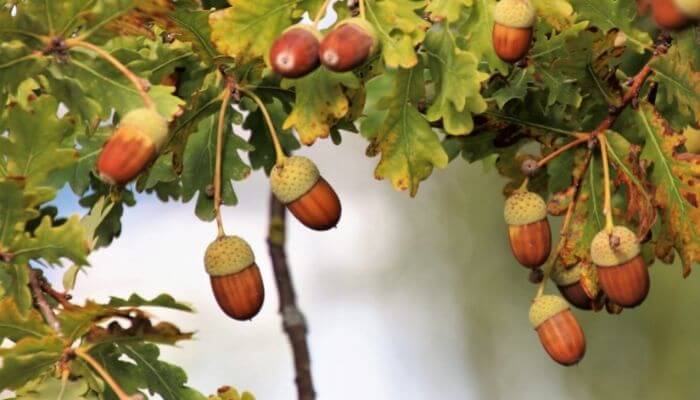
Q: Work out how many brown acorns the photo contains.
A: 11